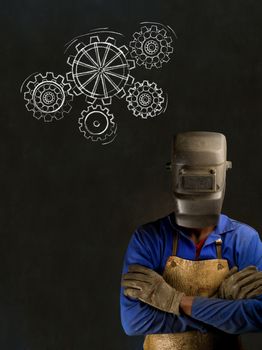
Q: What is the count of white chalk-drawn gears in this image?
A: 5